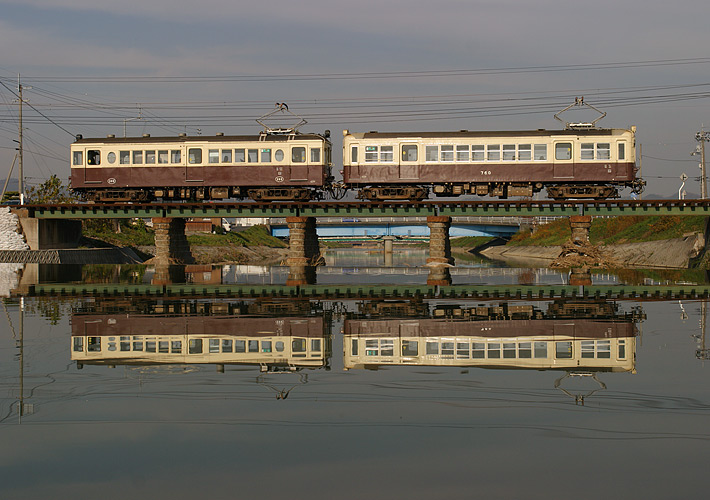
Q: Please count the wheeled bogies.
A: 4